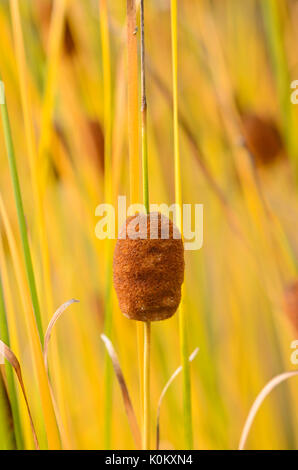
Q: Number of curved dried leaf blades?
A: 5